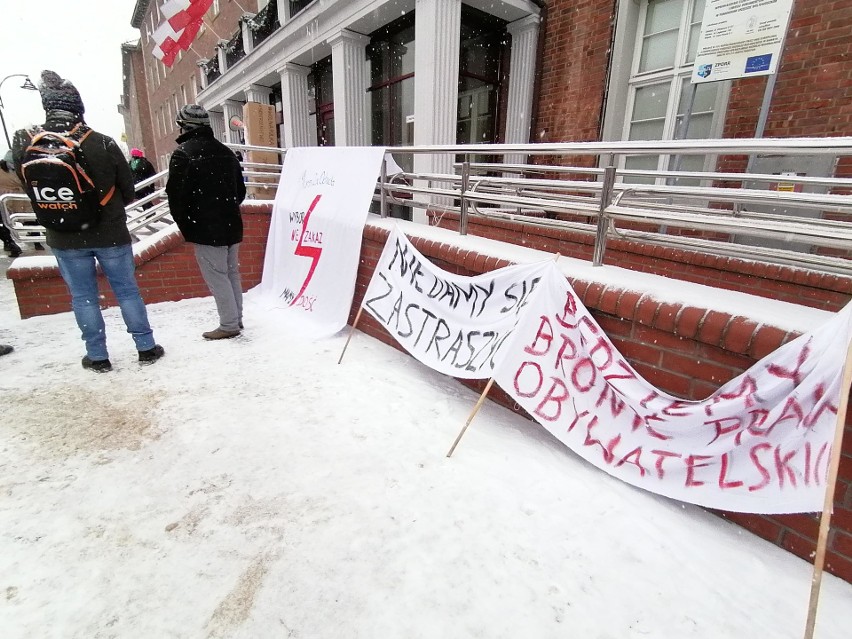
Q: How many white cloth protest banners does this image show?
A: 3